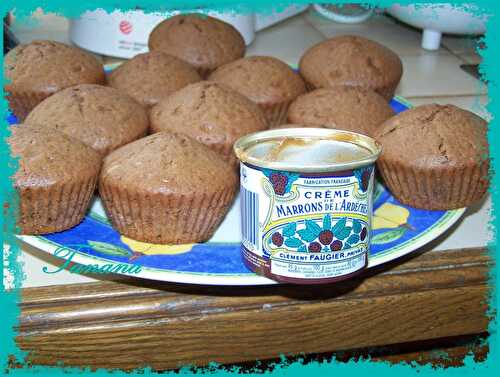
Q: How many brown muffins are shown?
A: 11